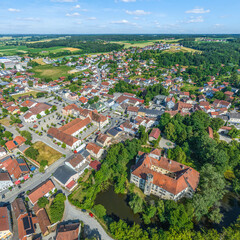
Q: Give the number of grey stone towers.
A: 1